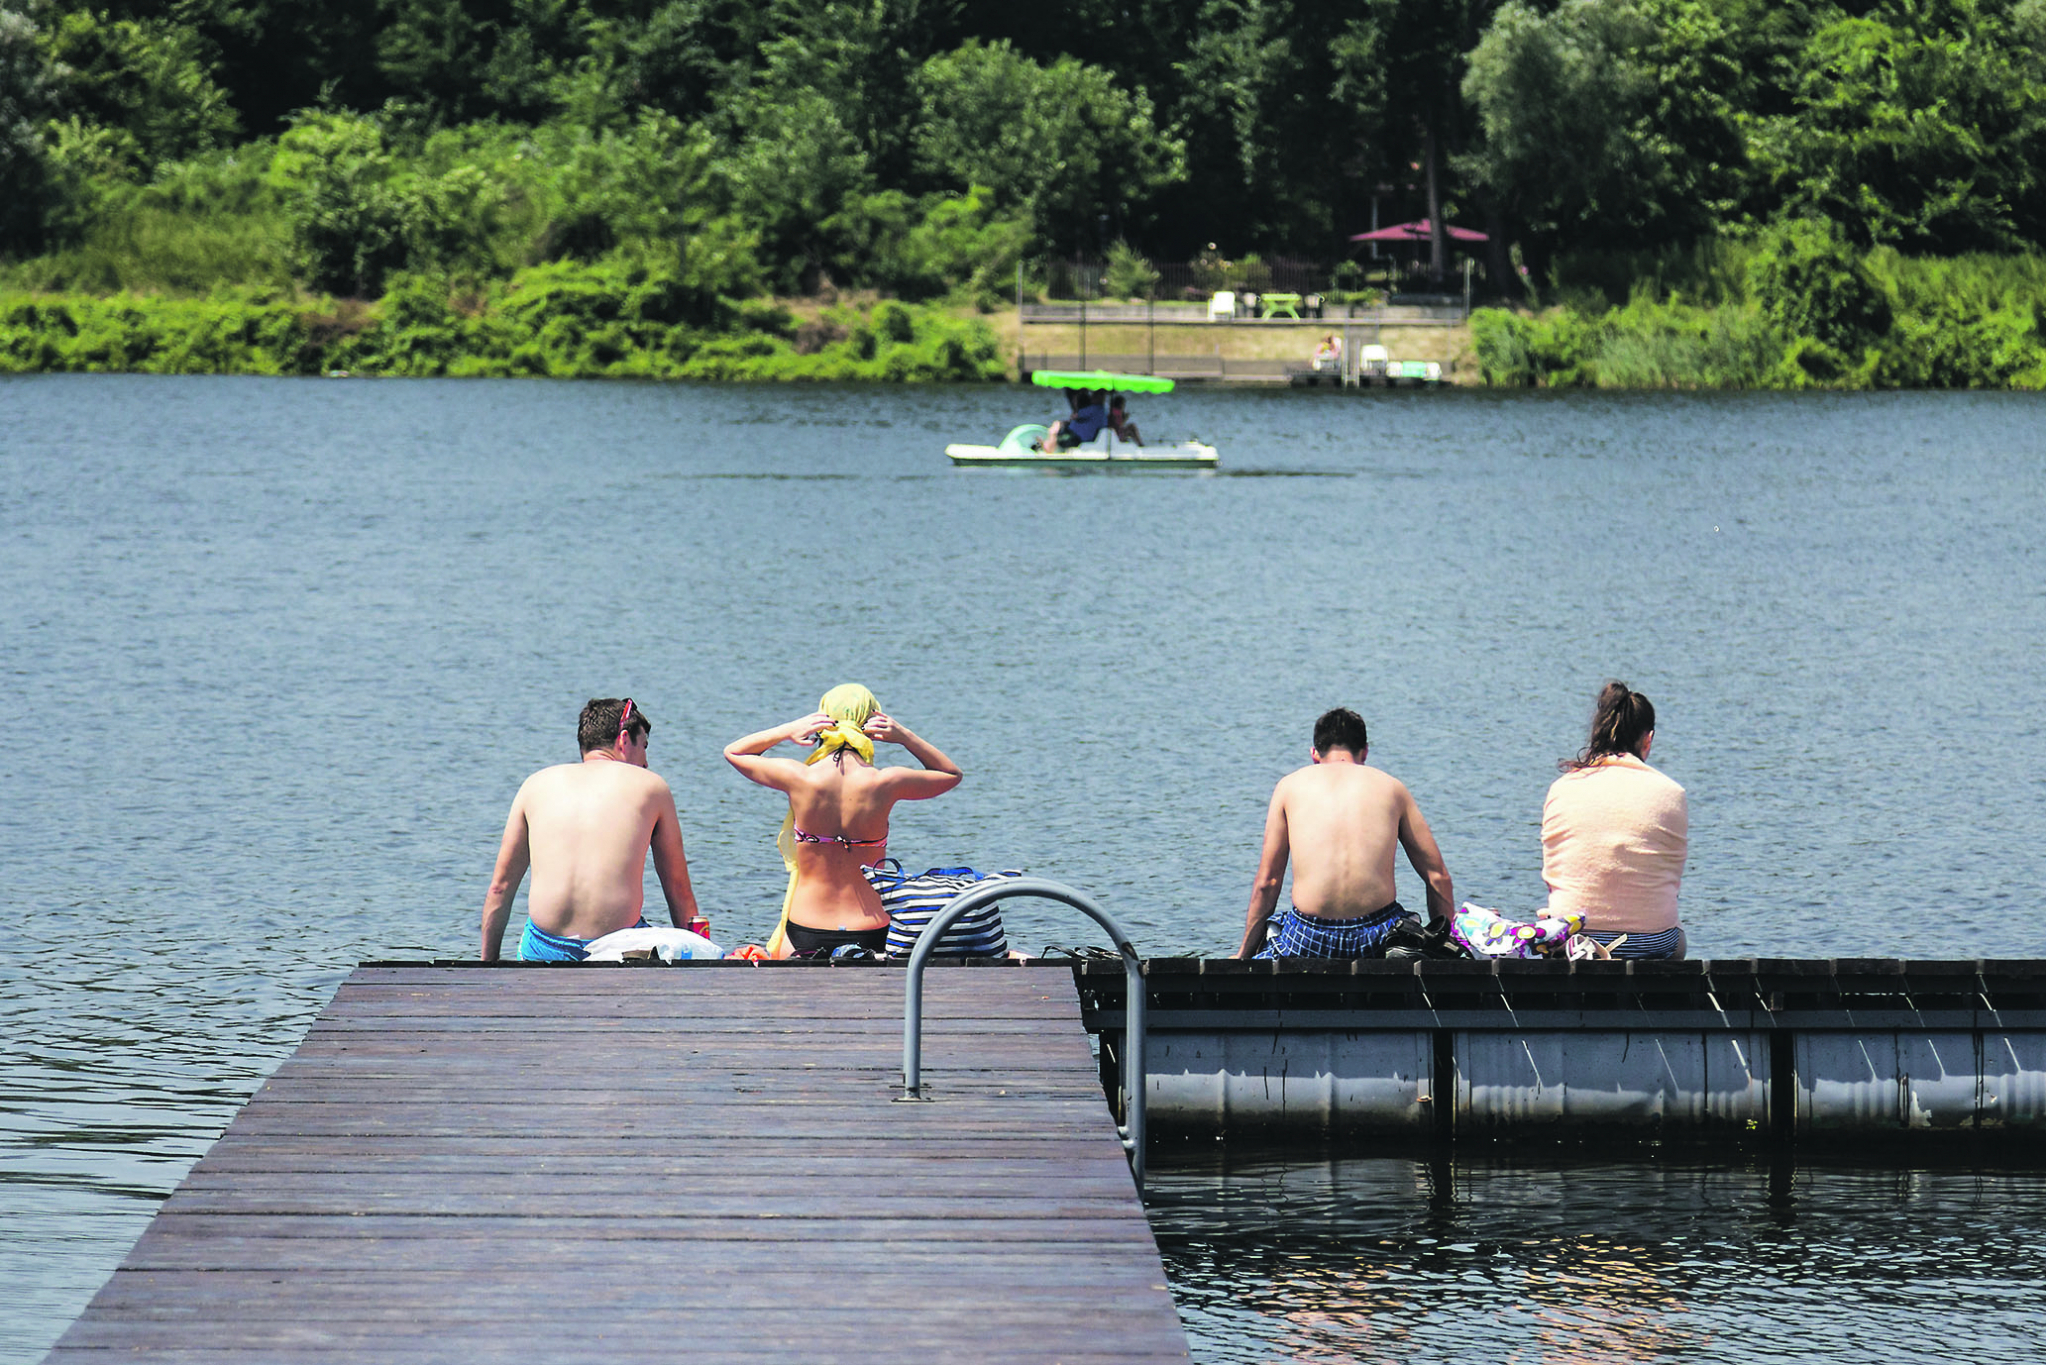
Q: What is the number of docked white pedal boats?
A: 0